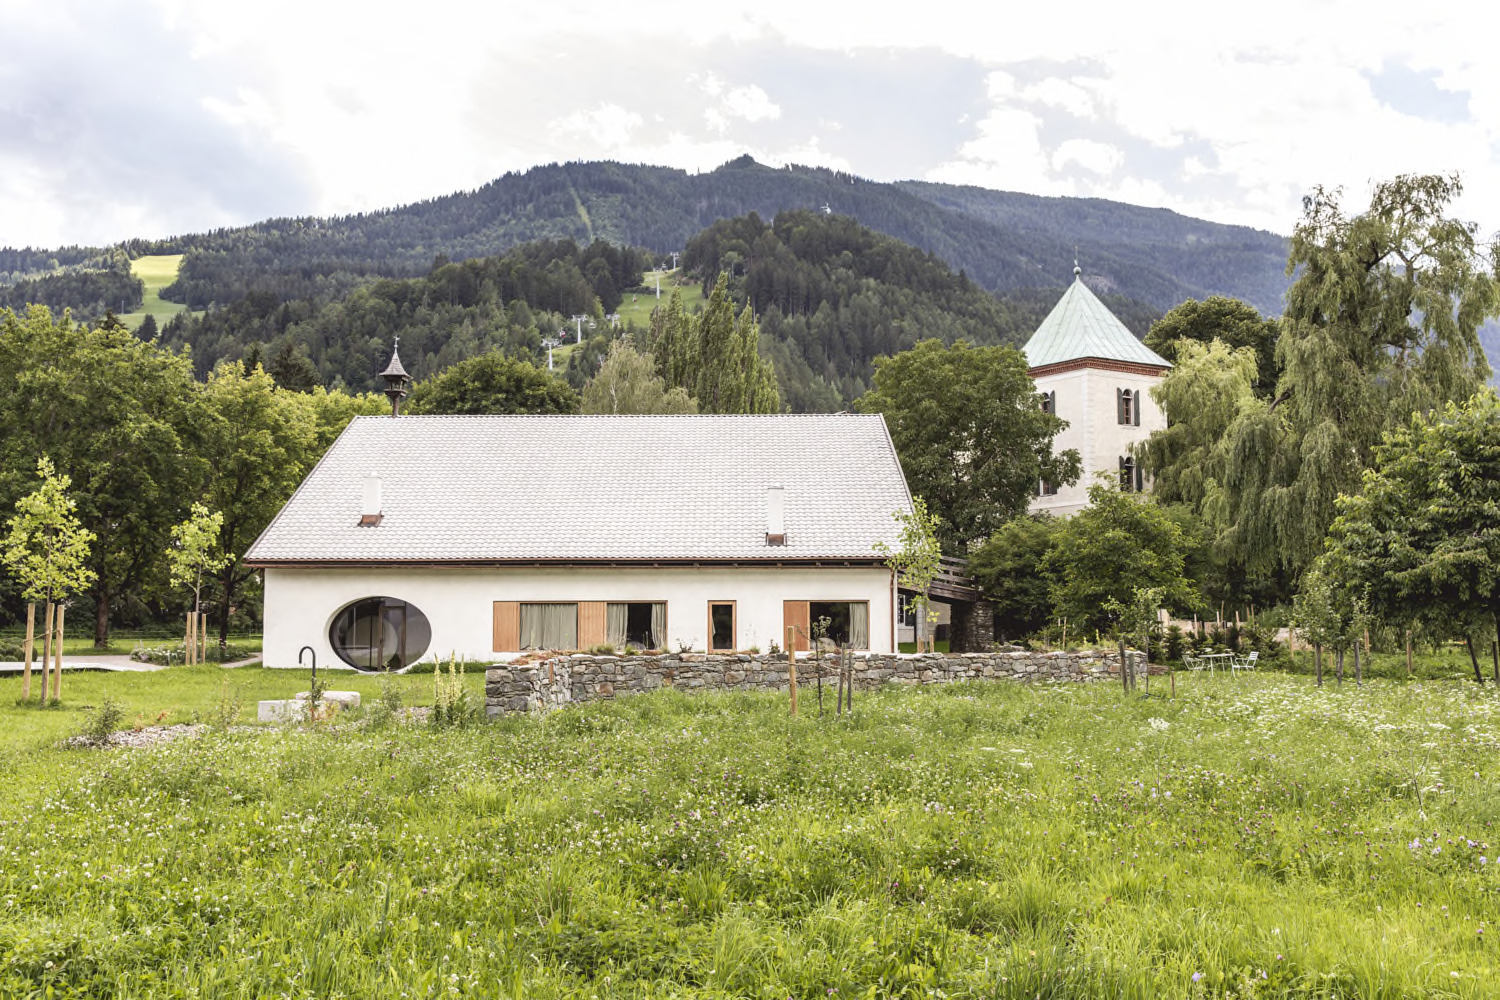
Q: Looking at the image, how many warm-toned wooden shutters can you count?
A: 3